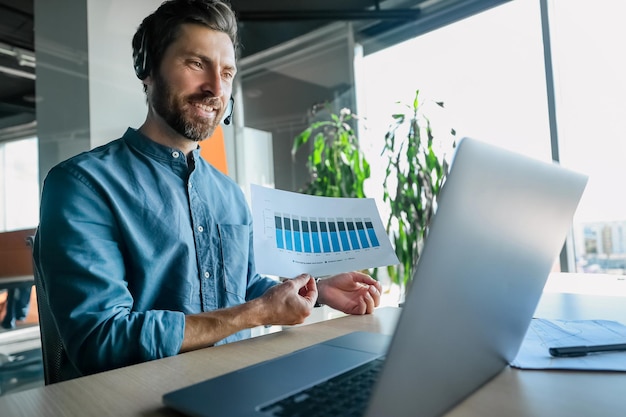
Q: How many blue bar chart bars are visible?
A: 11